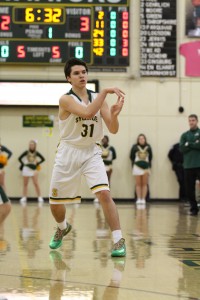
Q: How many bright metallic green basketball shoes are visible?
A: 2